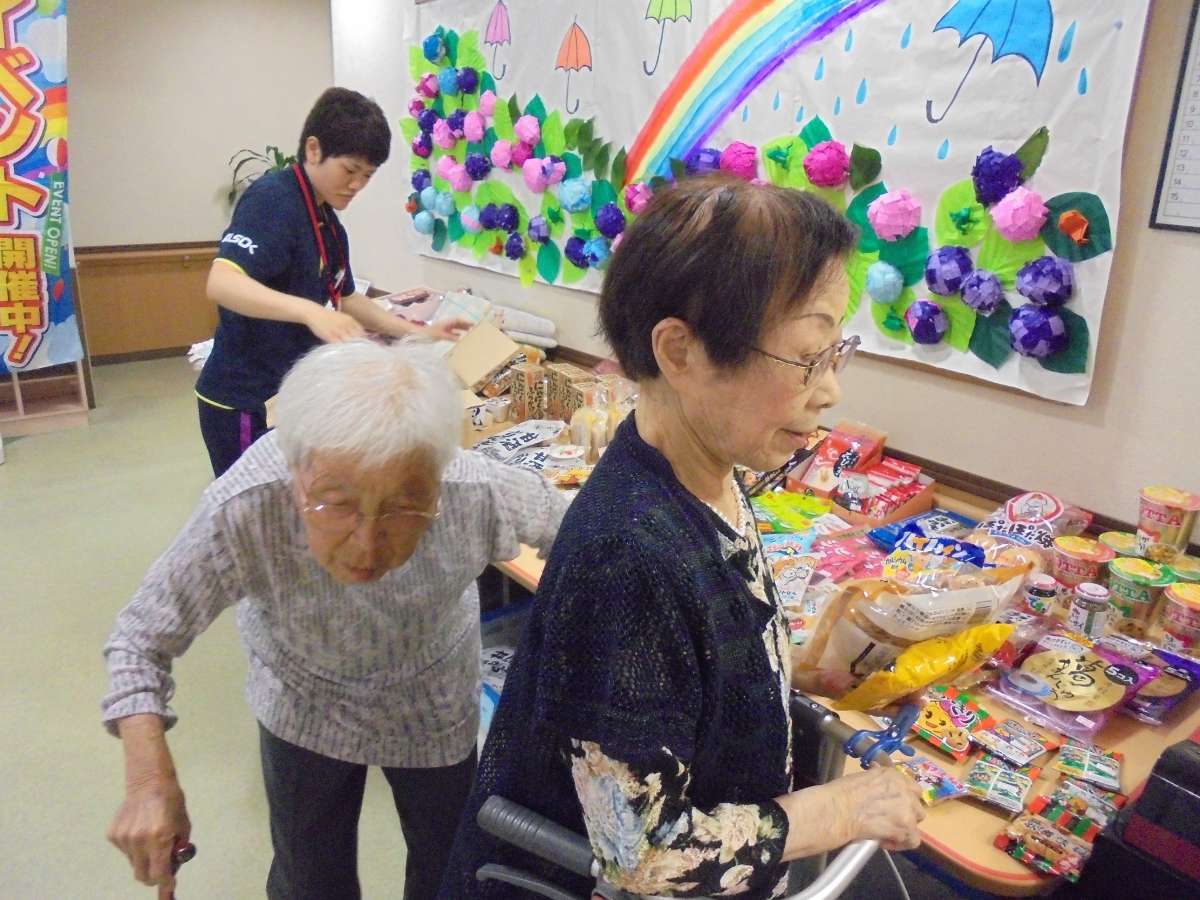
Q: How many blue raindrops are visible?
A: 12